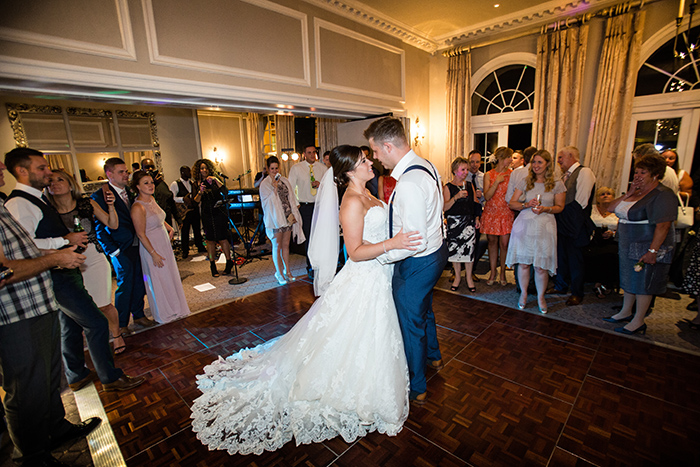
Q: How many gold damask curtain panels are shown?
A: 3